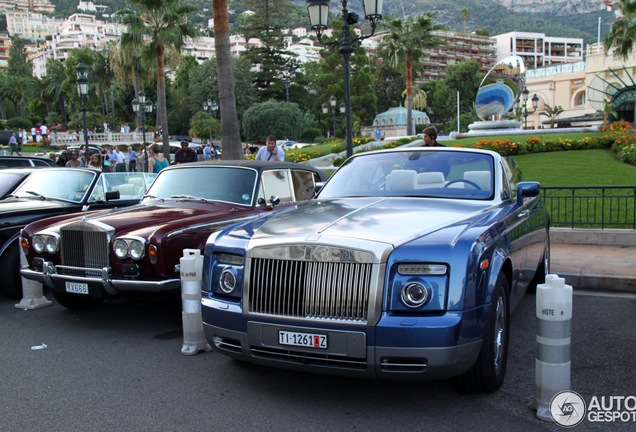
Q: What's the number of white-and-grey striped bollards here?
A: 3